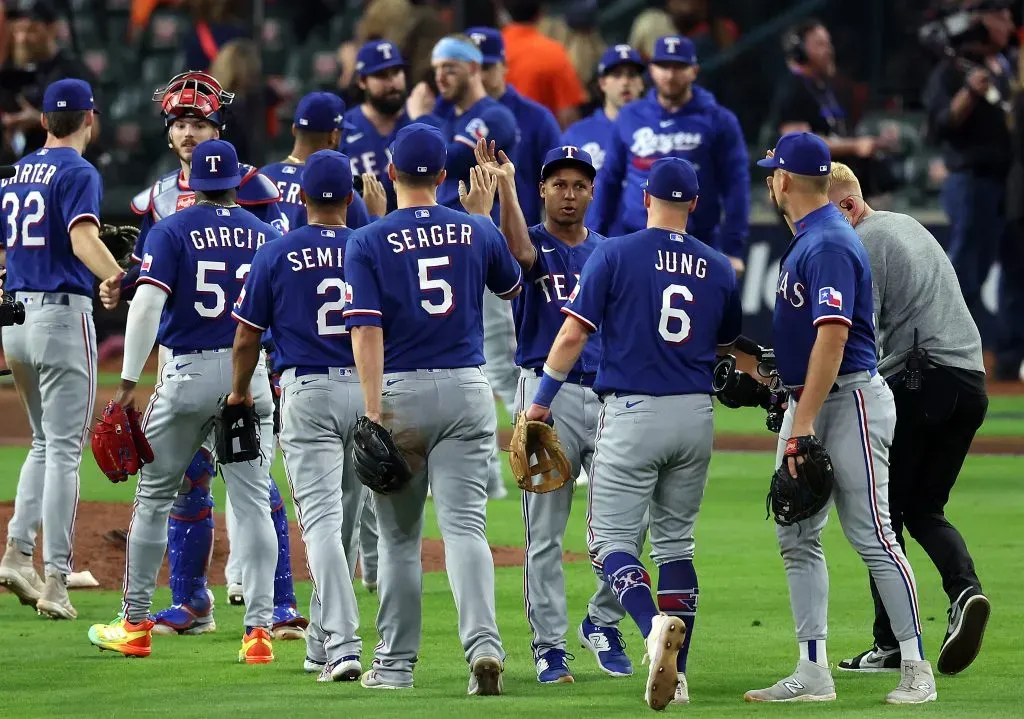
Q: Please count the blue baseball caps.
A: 12